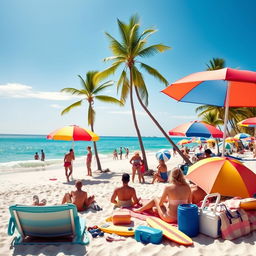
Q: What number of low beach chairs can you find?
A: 1